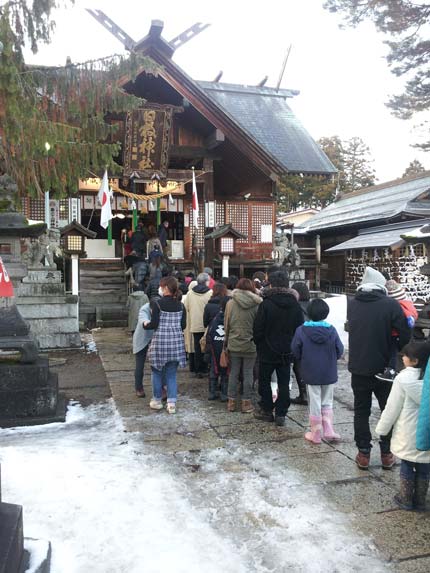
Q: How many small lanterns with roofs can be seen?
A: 2